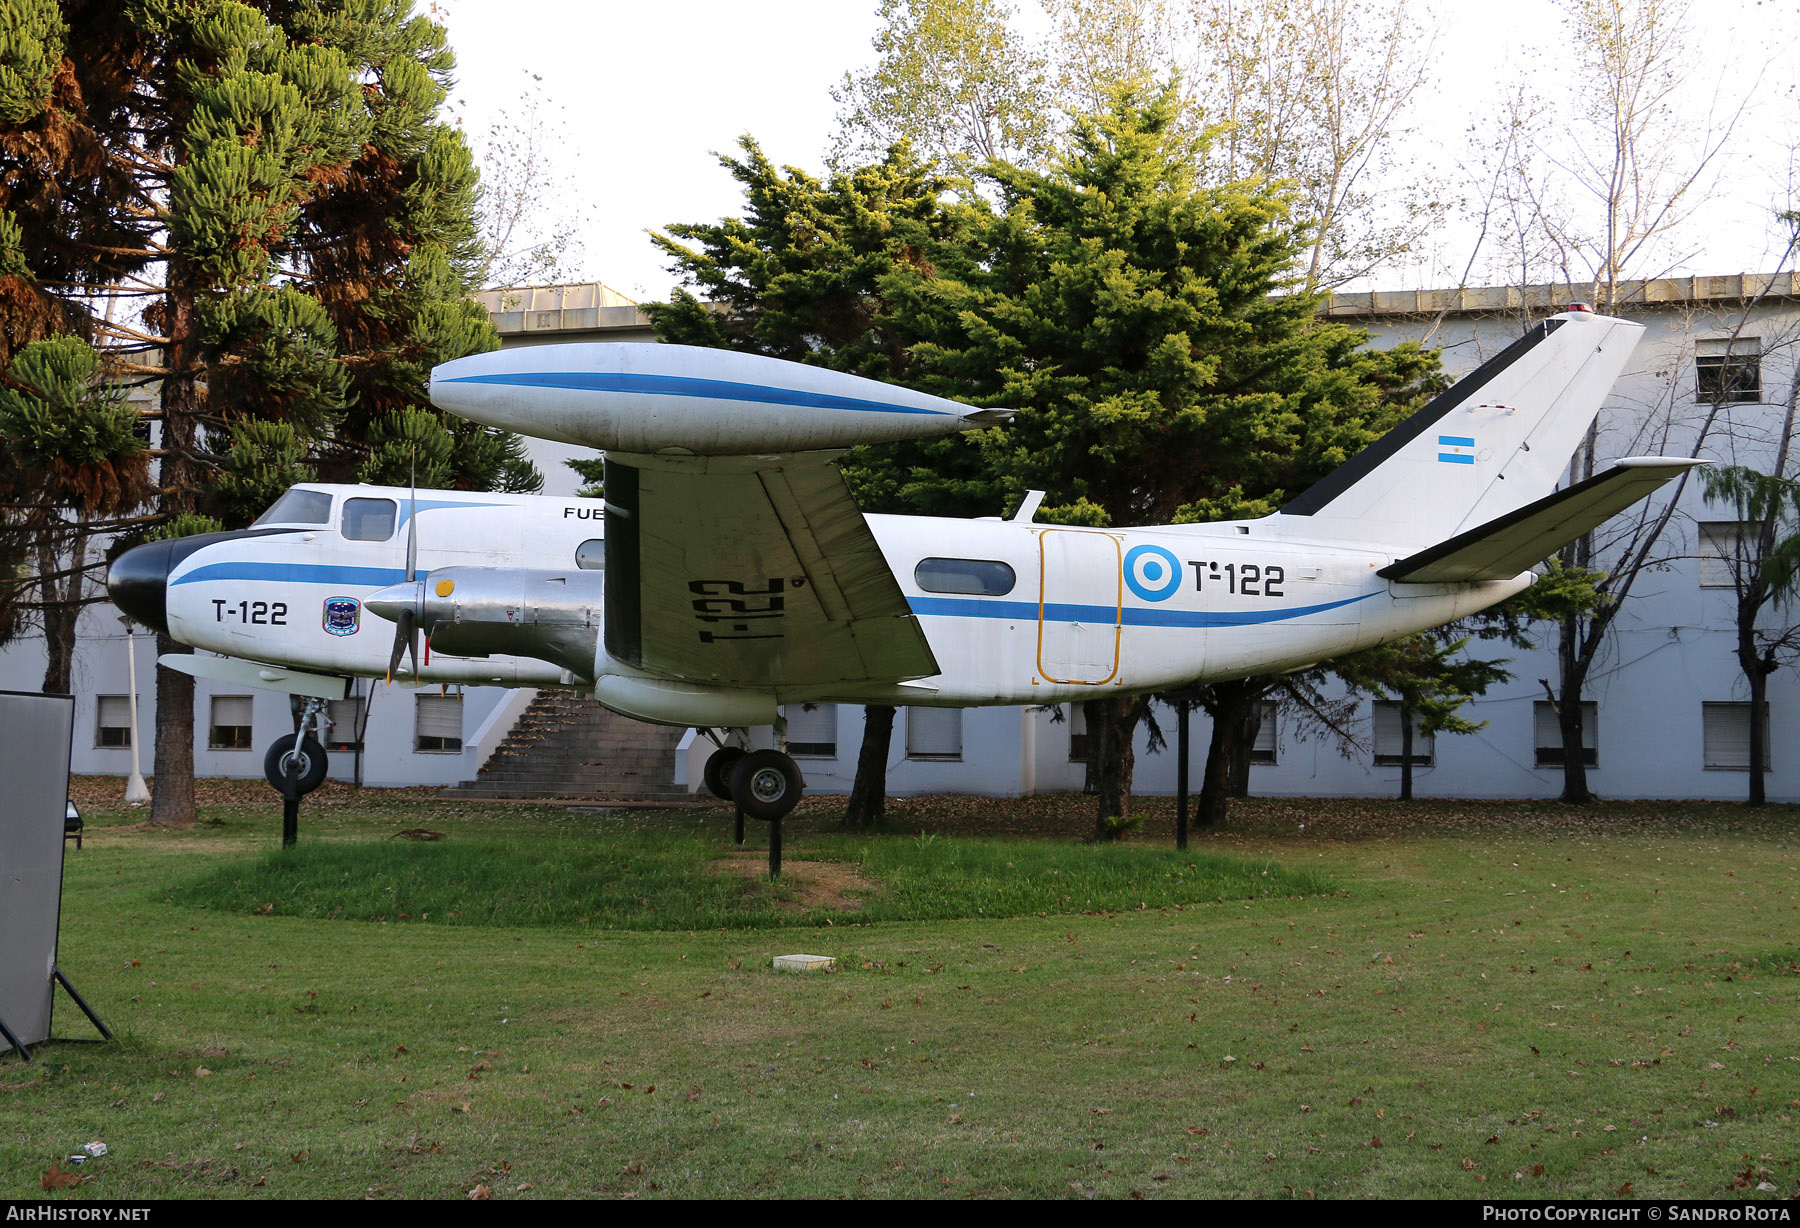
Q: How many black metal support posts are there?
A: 4